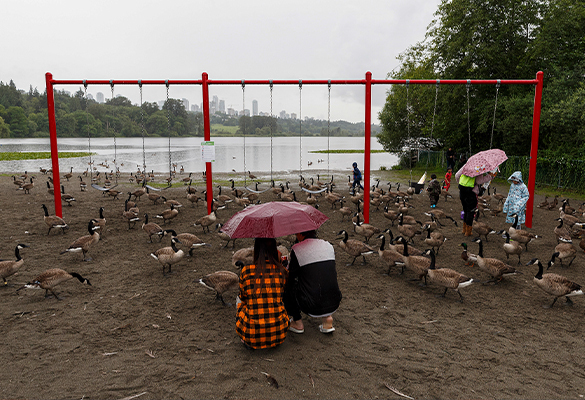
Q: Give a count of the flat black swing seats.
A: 4